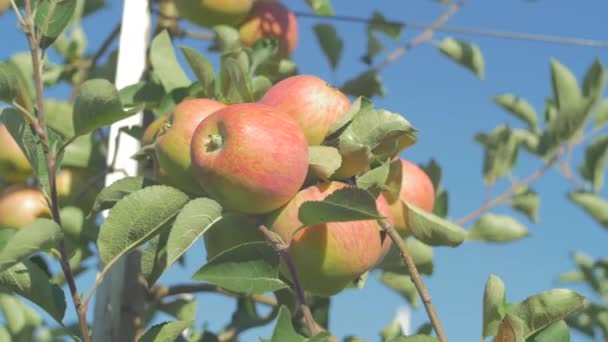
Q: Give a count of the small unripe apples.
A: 0